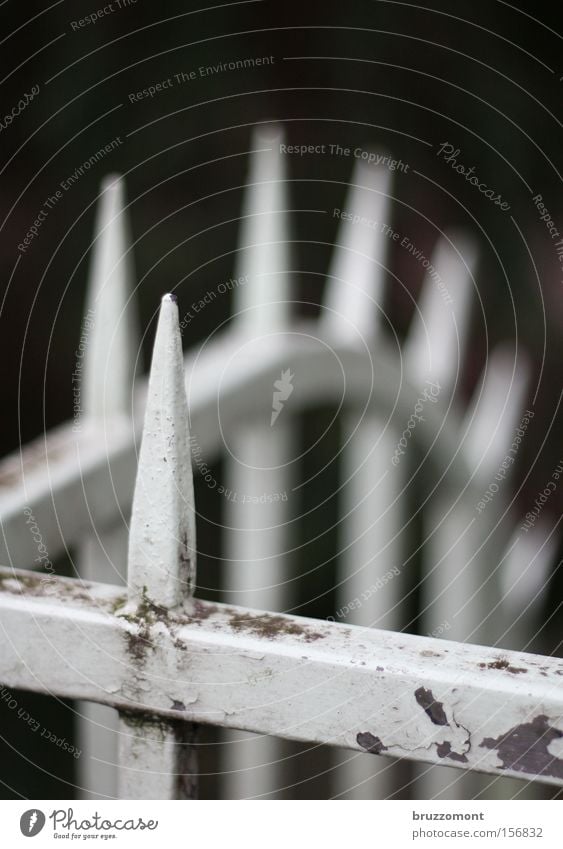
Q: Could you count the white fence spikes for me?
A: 7